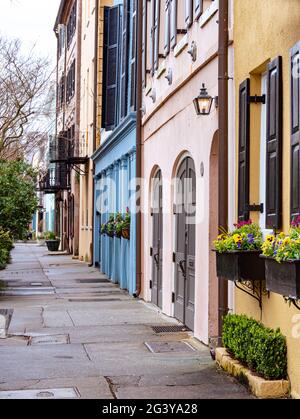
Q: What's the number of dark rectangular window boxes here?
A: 2